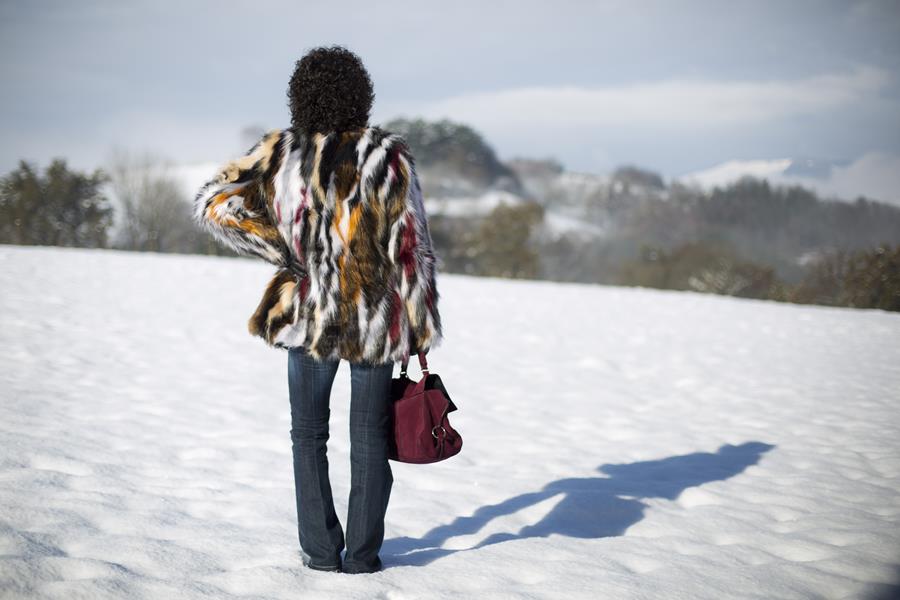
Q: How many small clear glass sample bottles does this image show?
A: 0